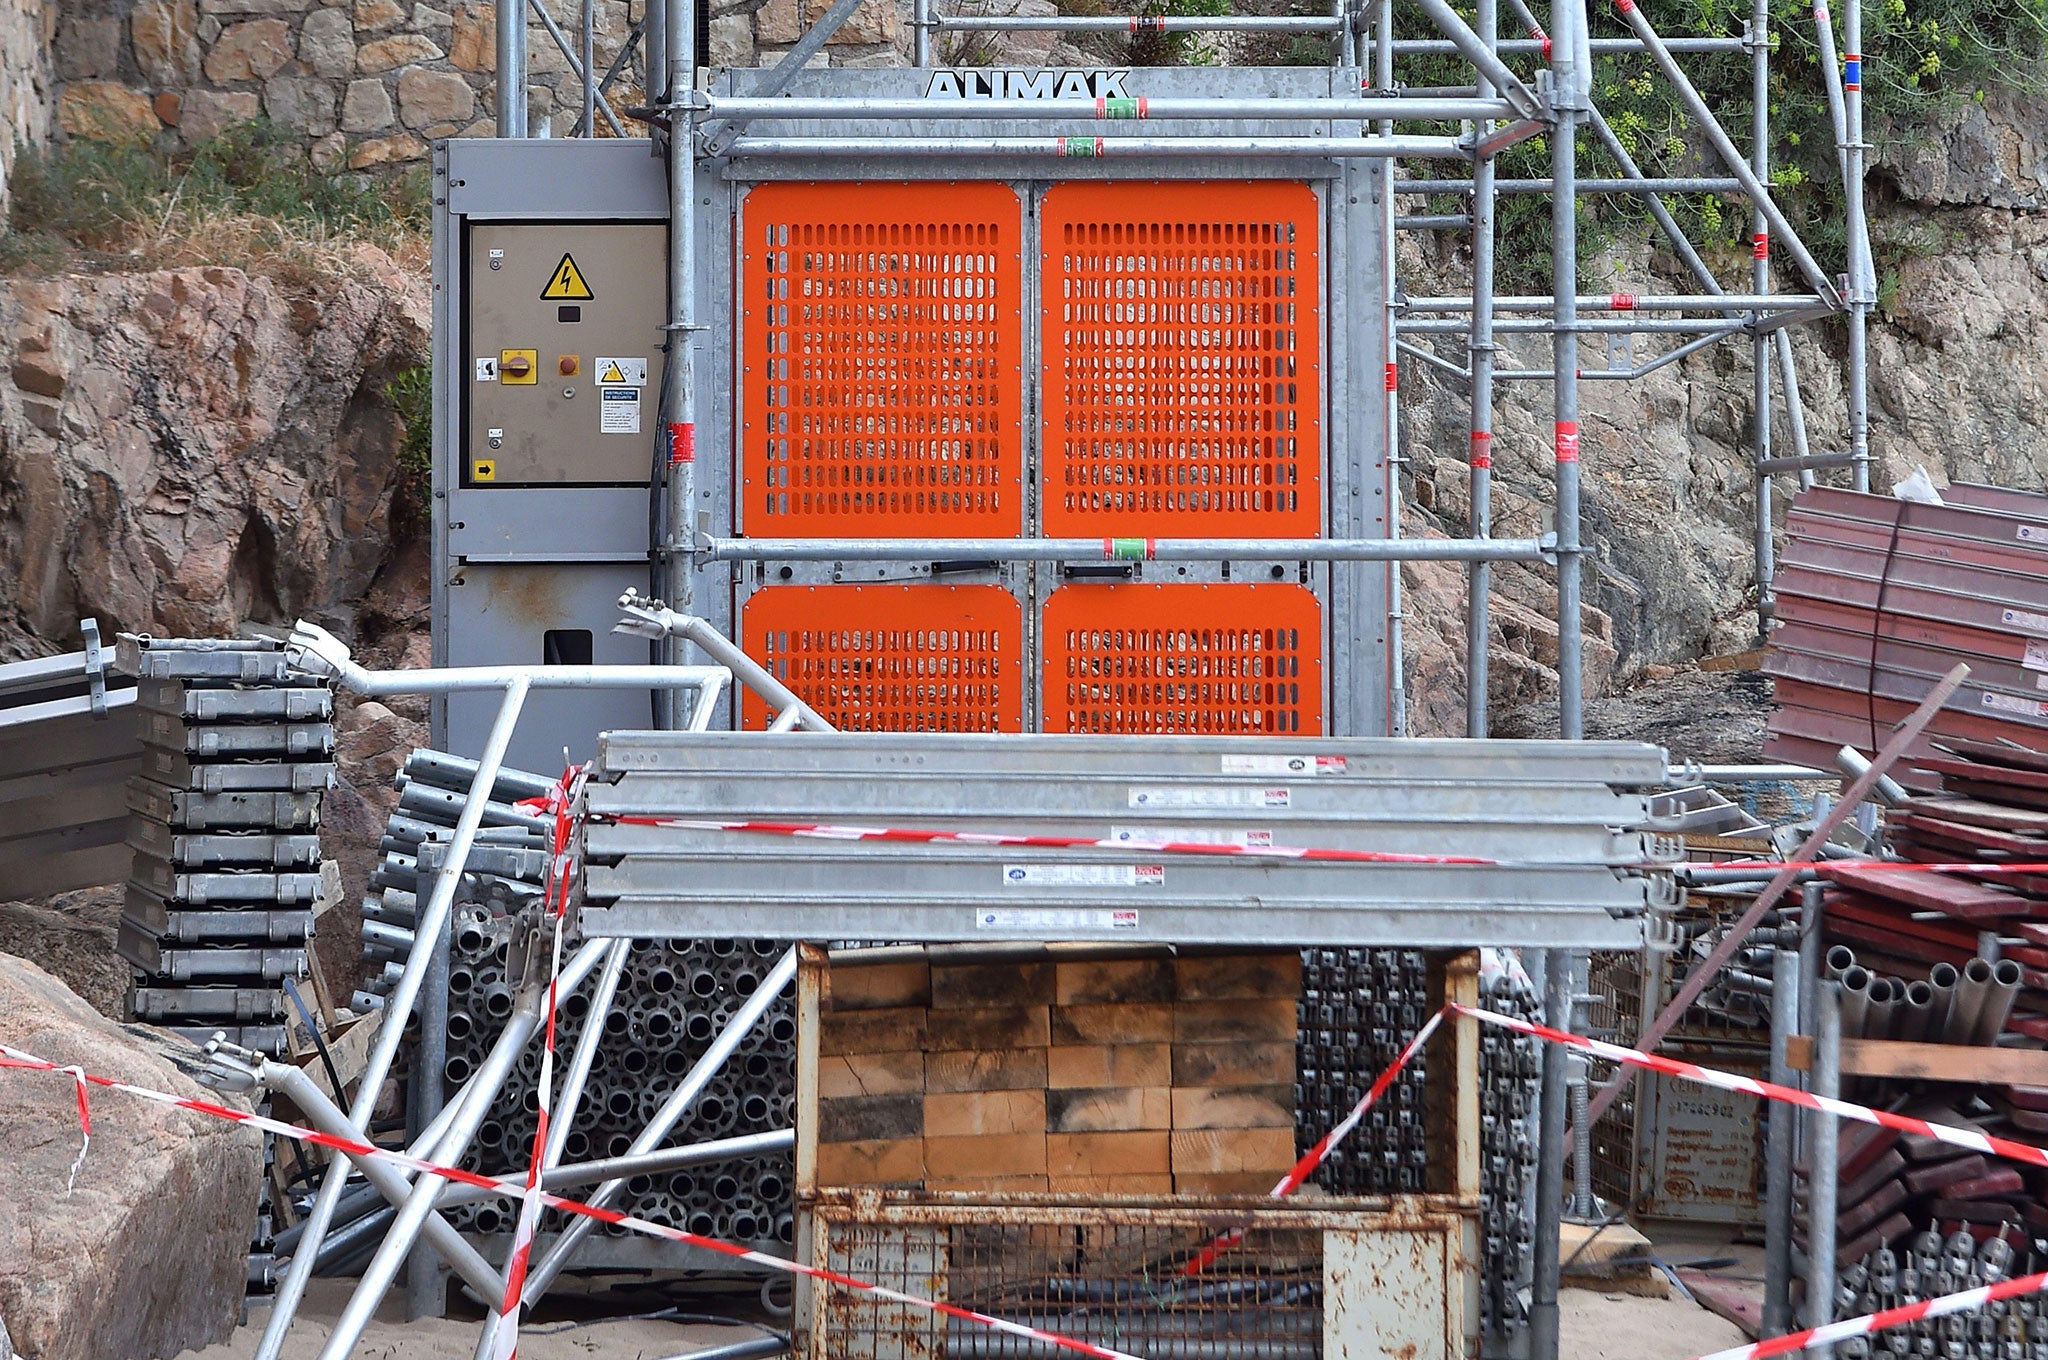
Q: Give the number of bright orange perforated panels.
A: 4